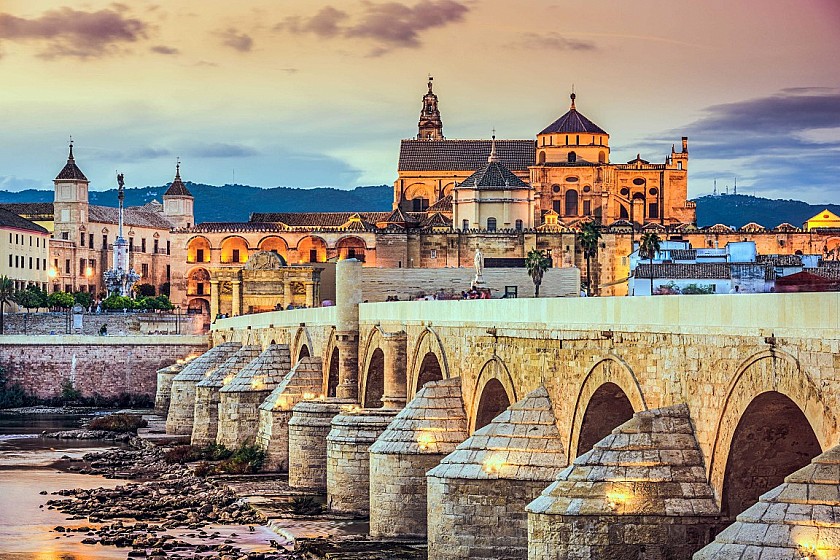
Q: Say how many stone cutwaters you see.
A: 11